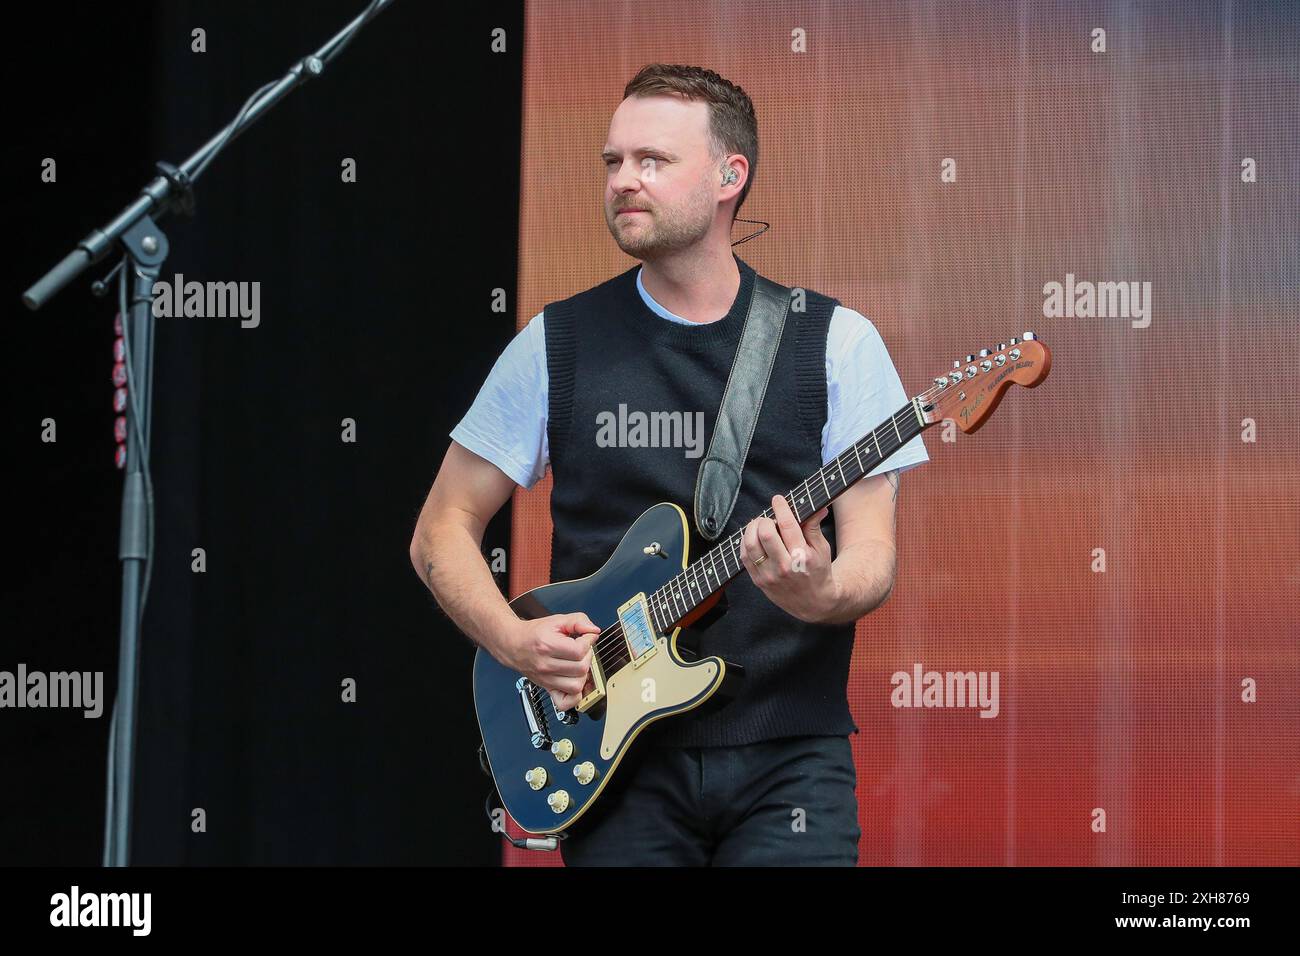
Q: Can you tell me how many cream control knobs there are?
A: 4